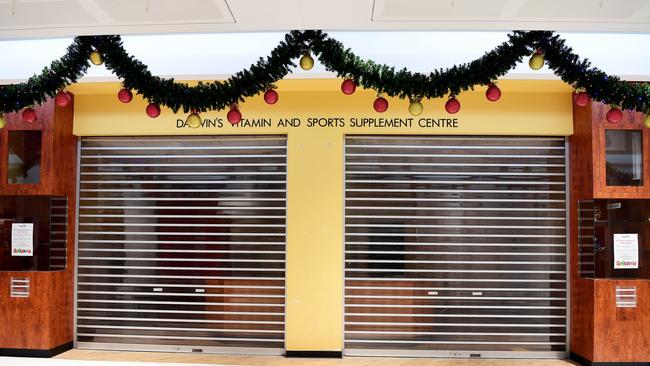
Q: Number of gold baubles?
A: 7